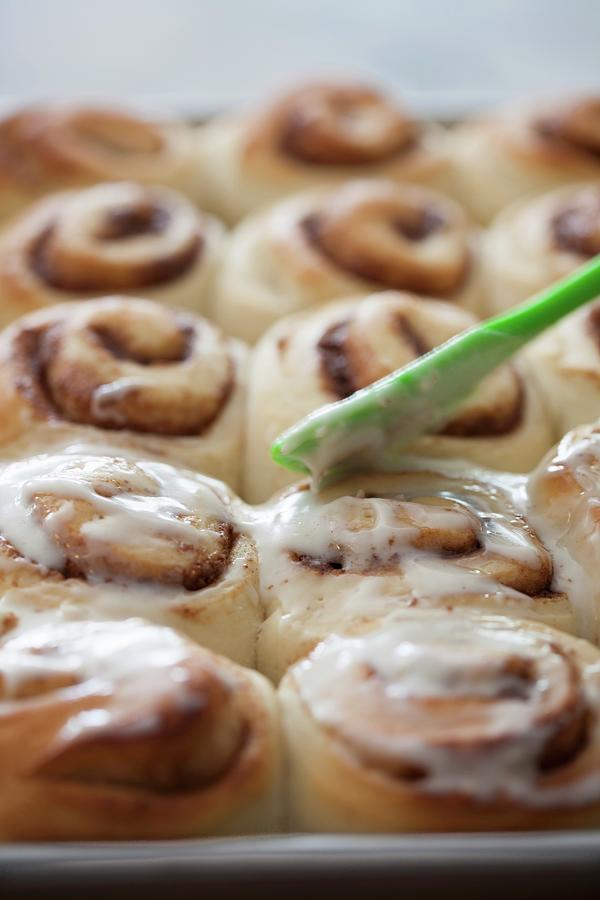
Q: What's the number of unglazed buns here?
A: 9